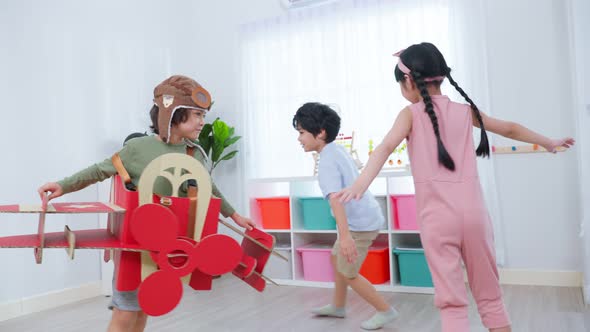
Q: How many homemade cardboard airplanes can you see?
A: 1